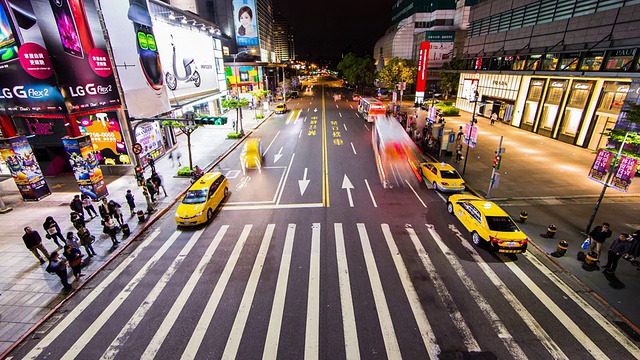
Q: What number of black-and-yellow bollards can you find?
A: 6